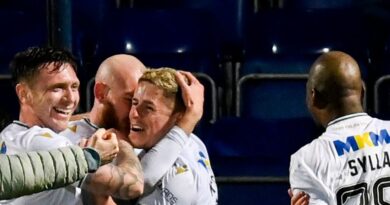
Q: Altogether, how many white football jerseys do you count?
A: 4